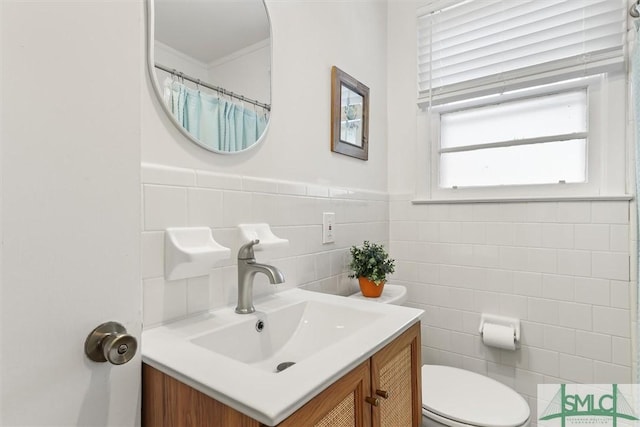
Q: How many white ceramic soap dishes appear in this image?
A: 2